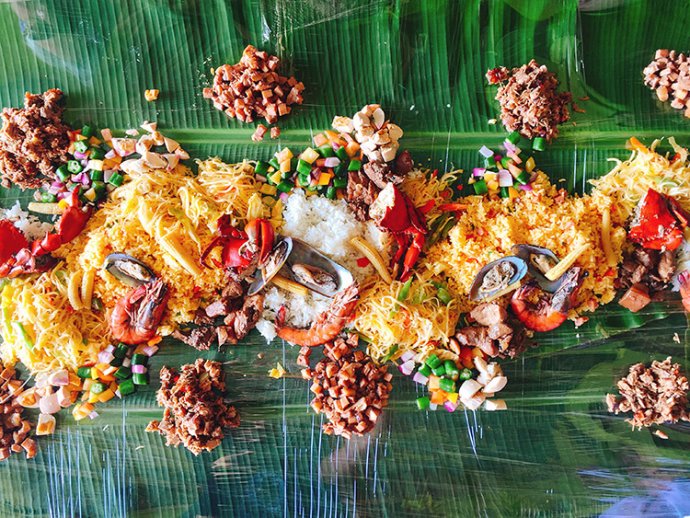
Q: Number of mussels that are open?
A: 5